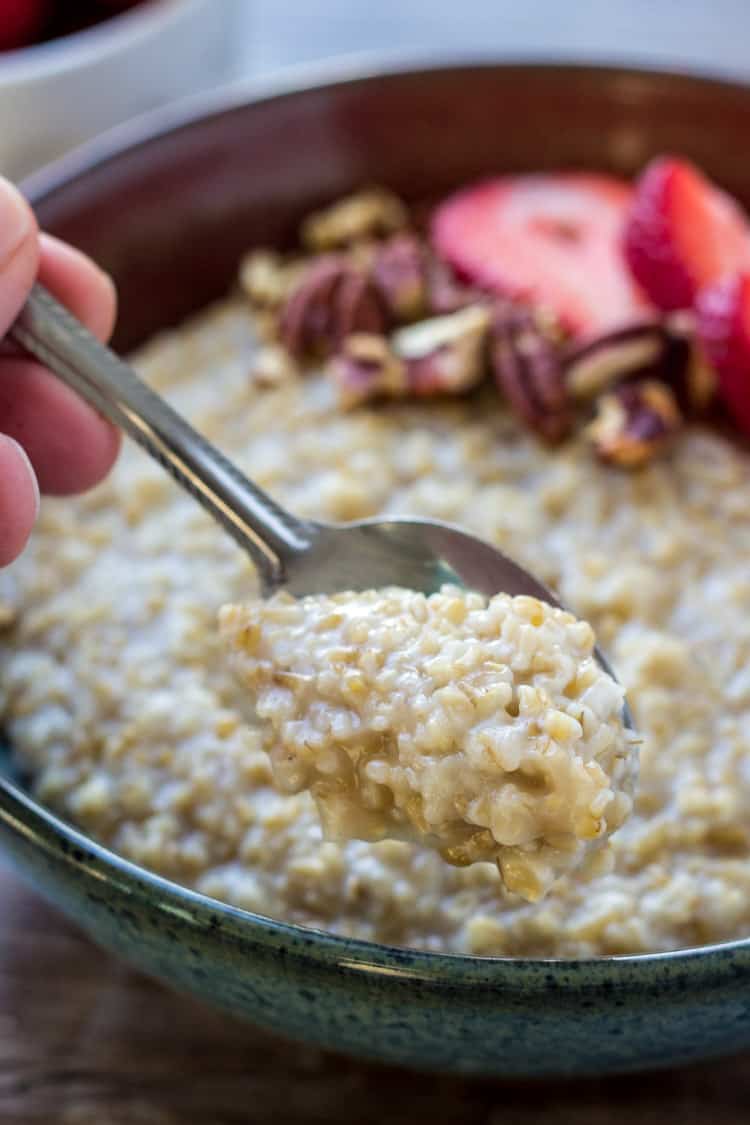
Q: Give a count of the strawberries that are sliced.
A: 3